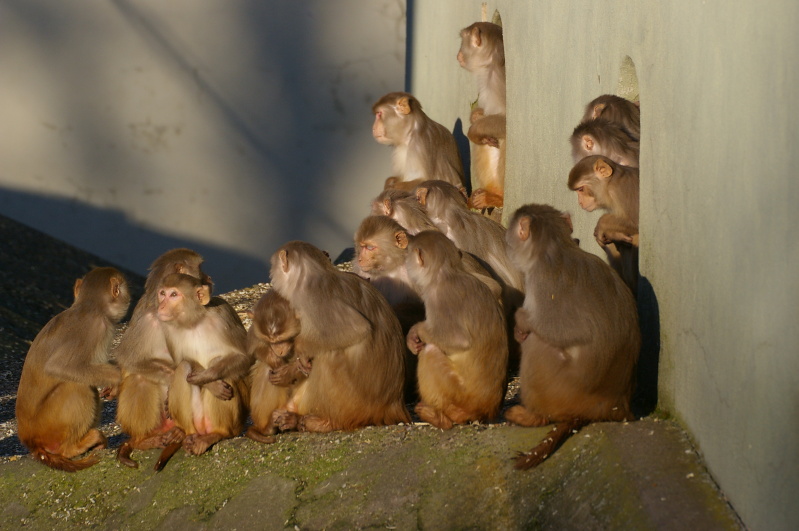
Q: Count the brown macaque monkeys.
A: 15